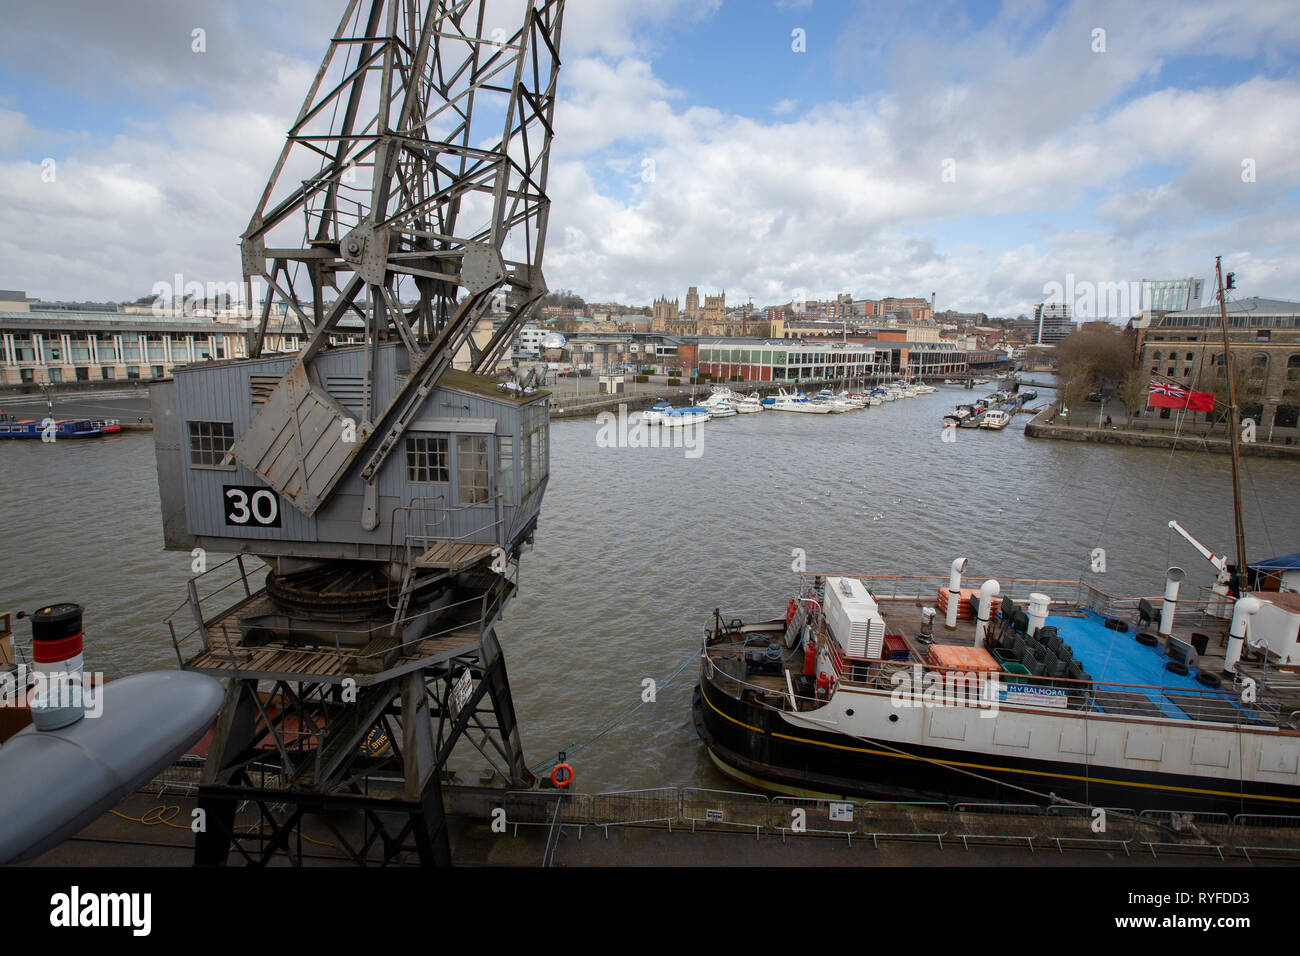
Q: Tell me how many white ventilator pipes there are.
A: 5